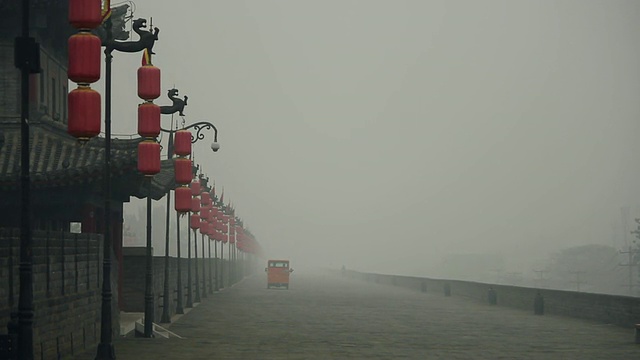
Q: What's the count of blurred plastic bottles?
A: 0